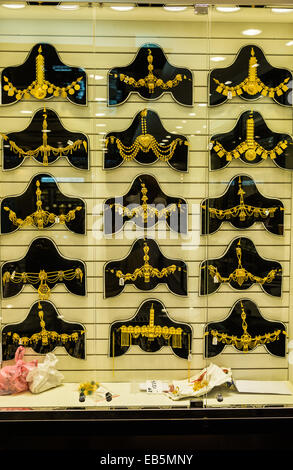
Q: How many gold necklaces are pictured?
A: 15